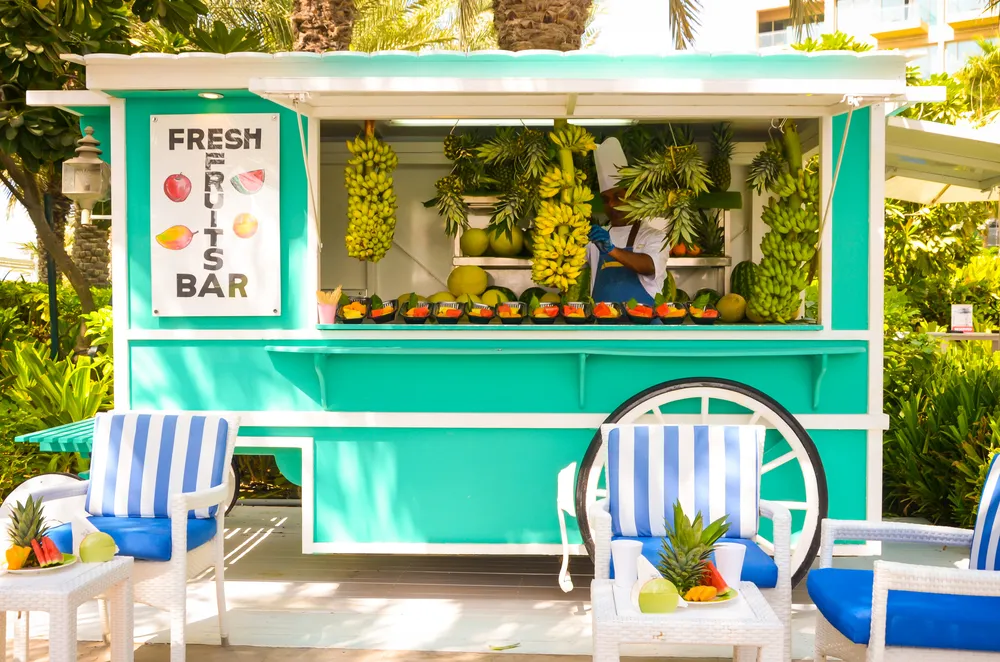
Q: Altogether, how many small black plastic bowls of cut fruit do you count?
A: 12